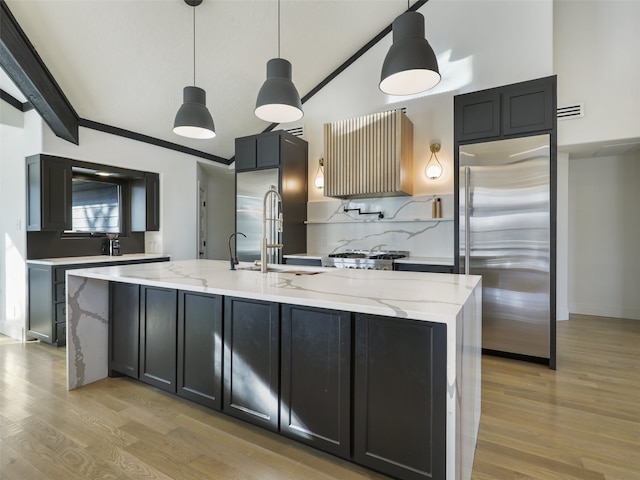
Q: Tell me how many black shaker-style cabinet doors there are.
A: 12